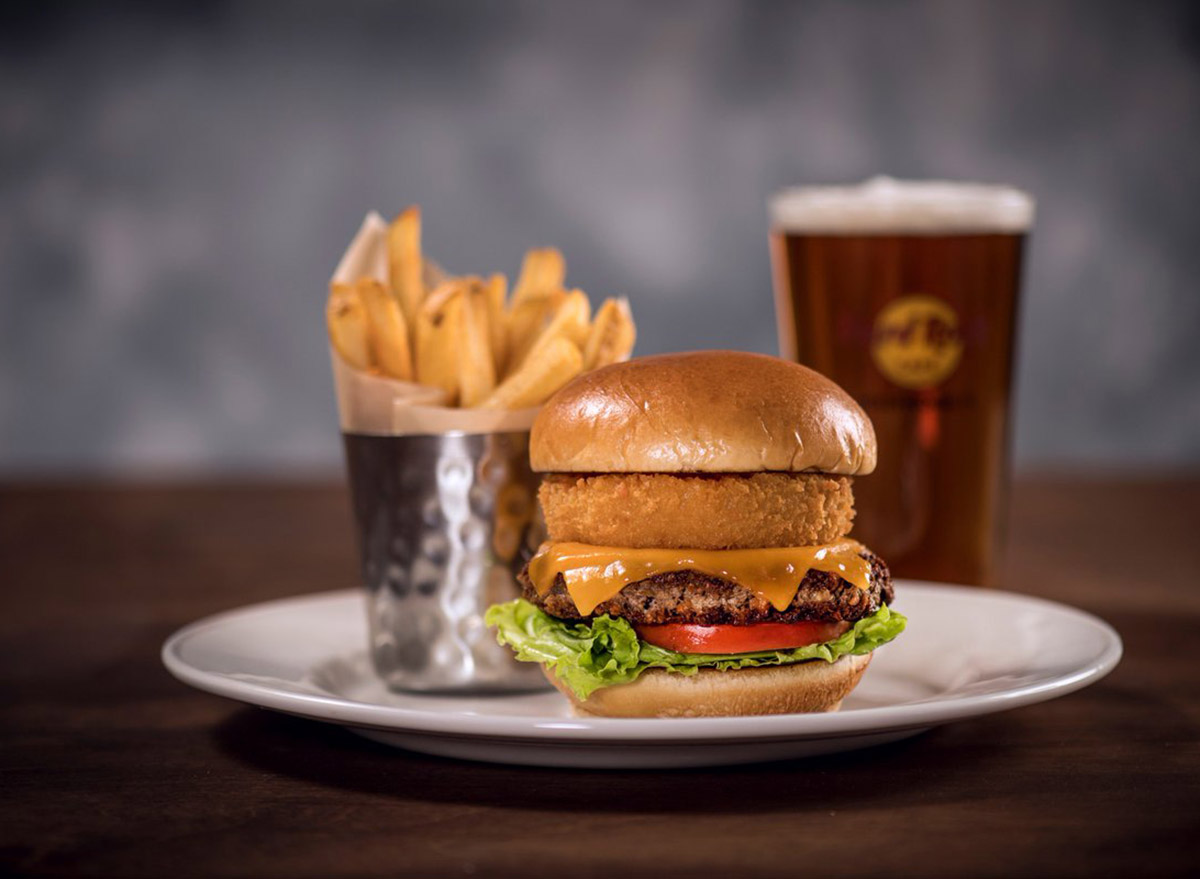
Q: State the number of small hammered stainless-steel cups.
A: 1